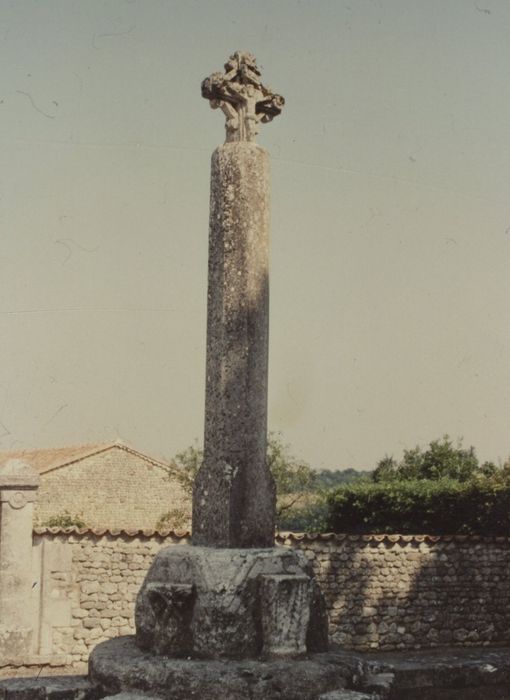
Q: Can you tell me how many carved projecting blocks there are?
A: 2